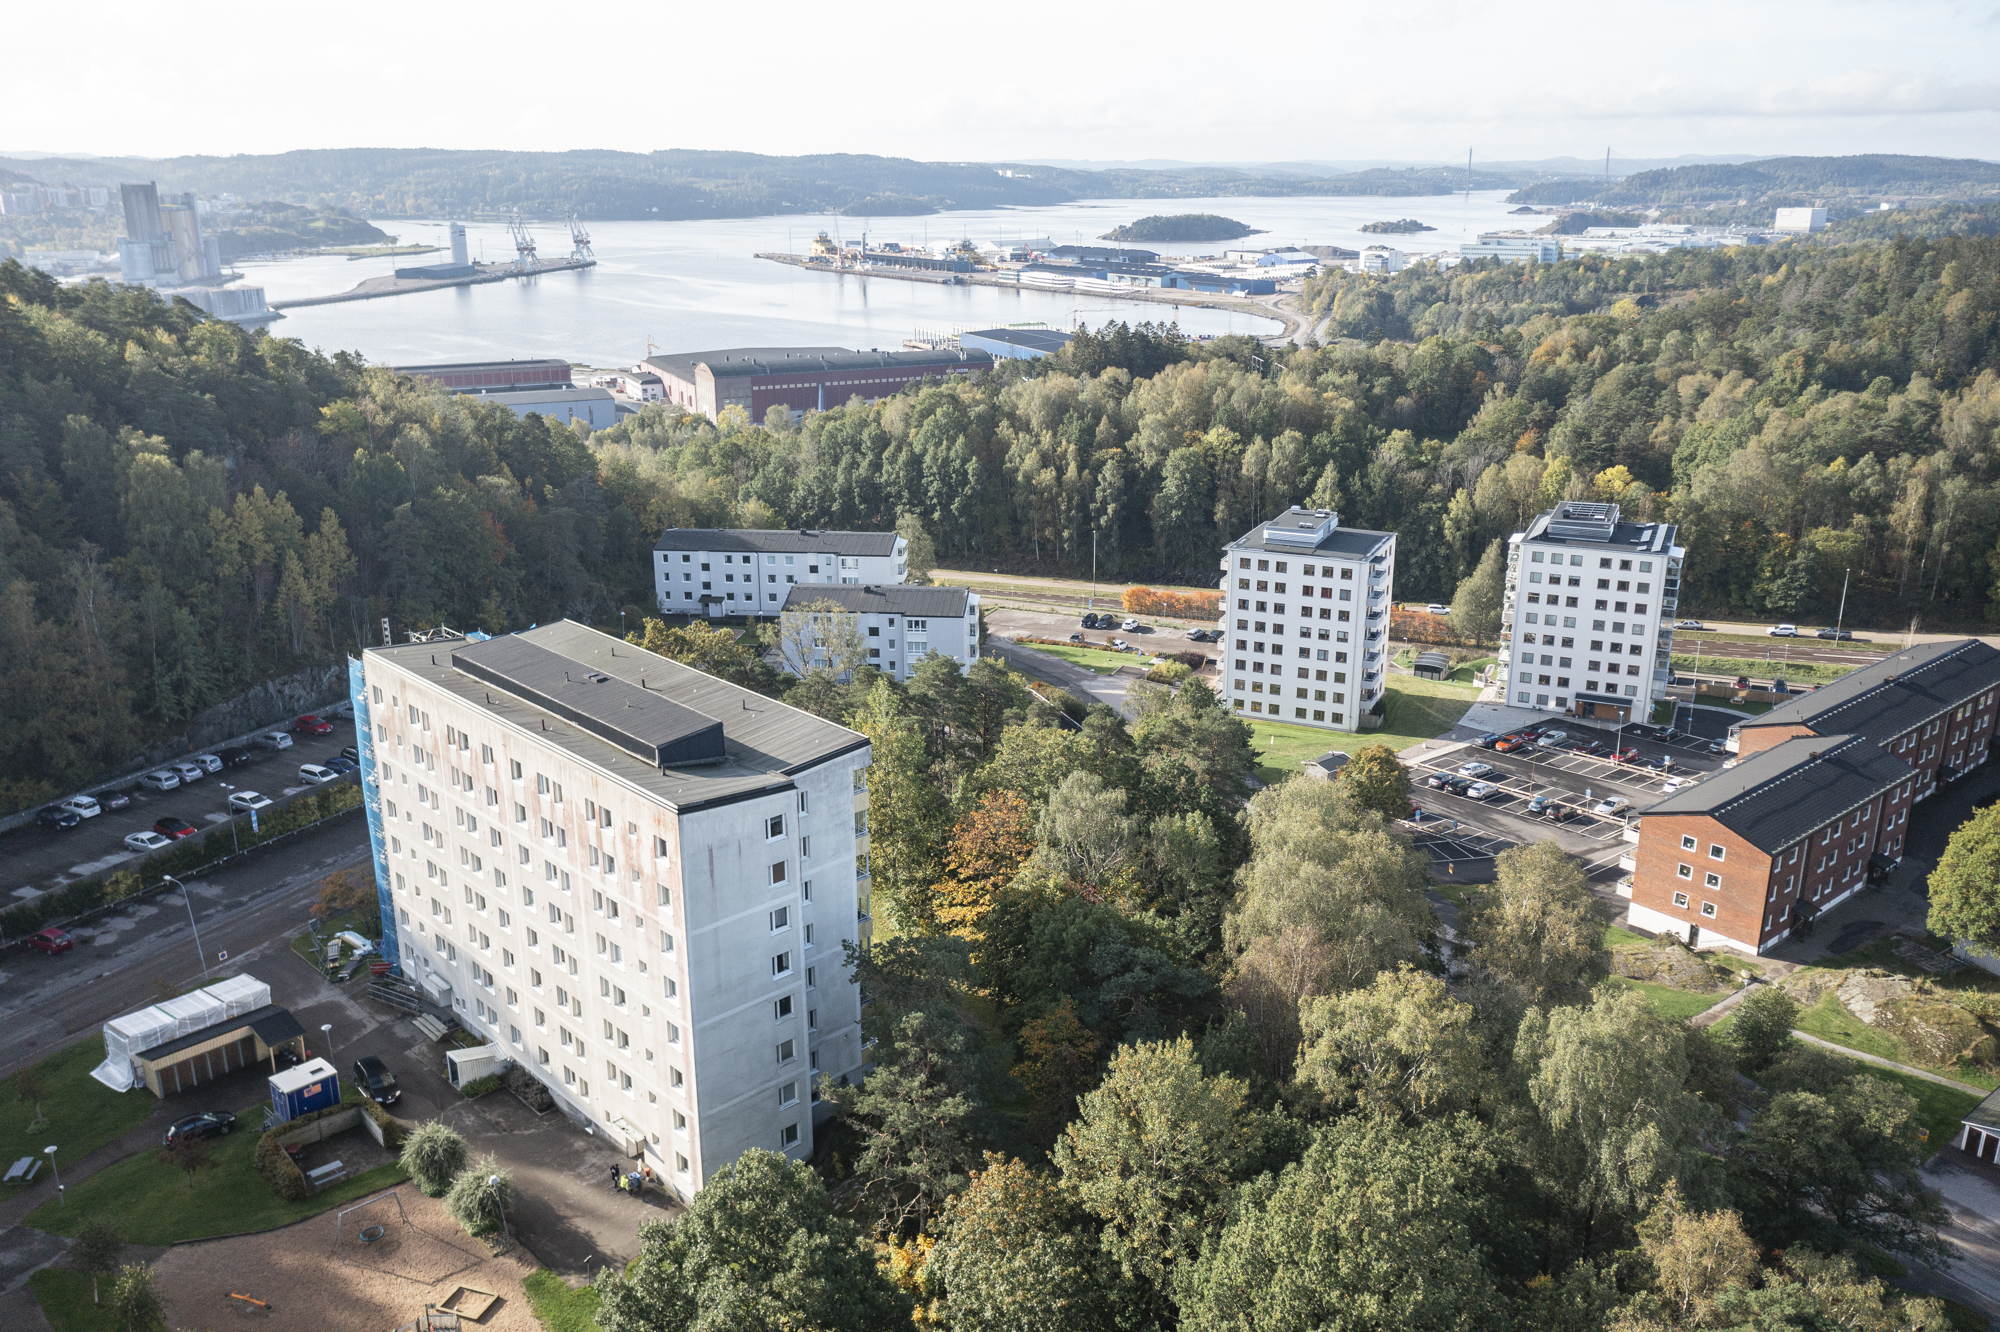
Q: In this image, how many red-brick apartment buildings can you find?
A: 2